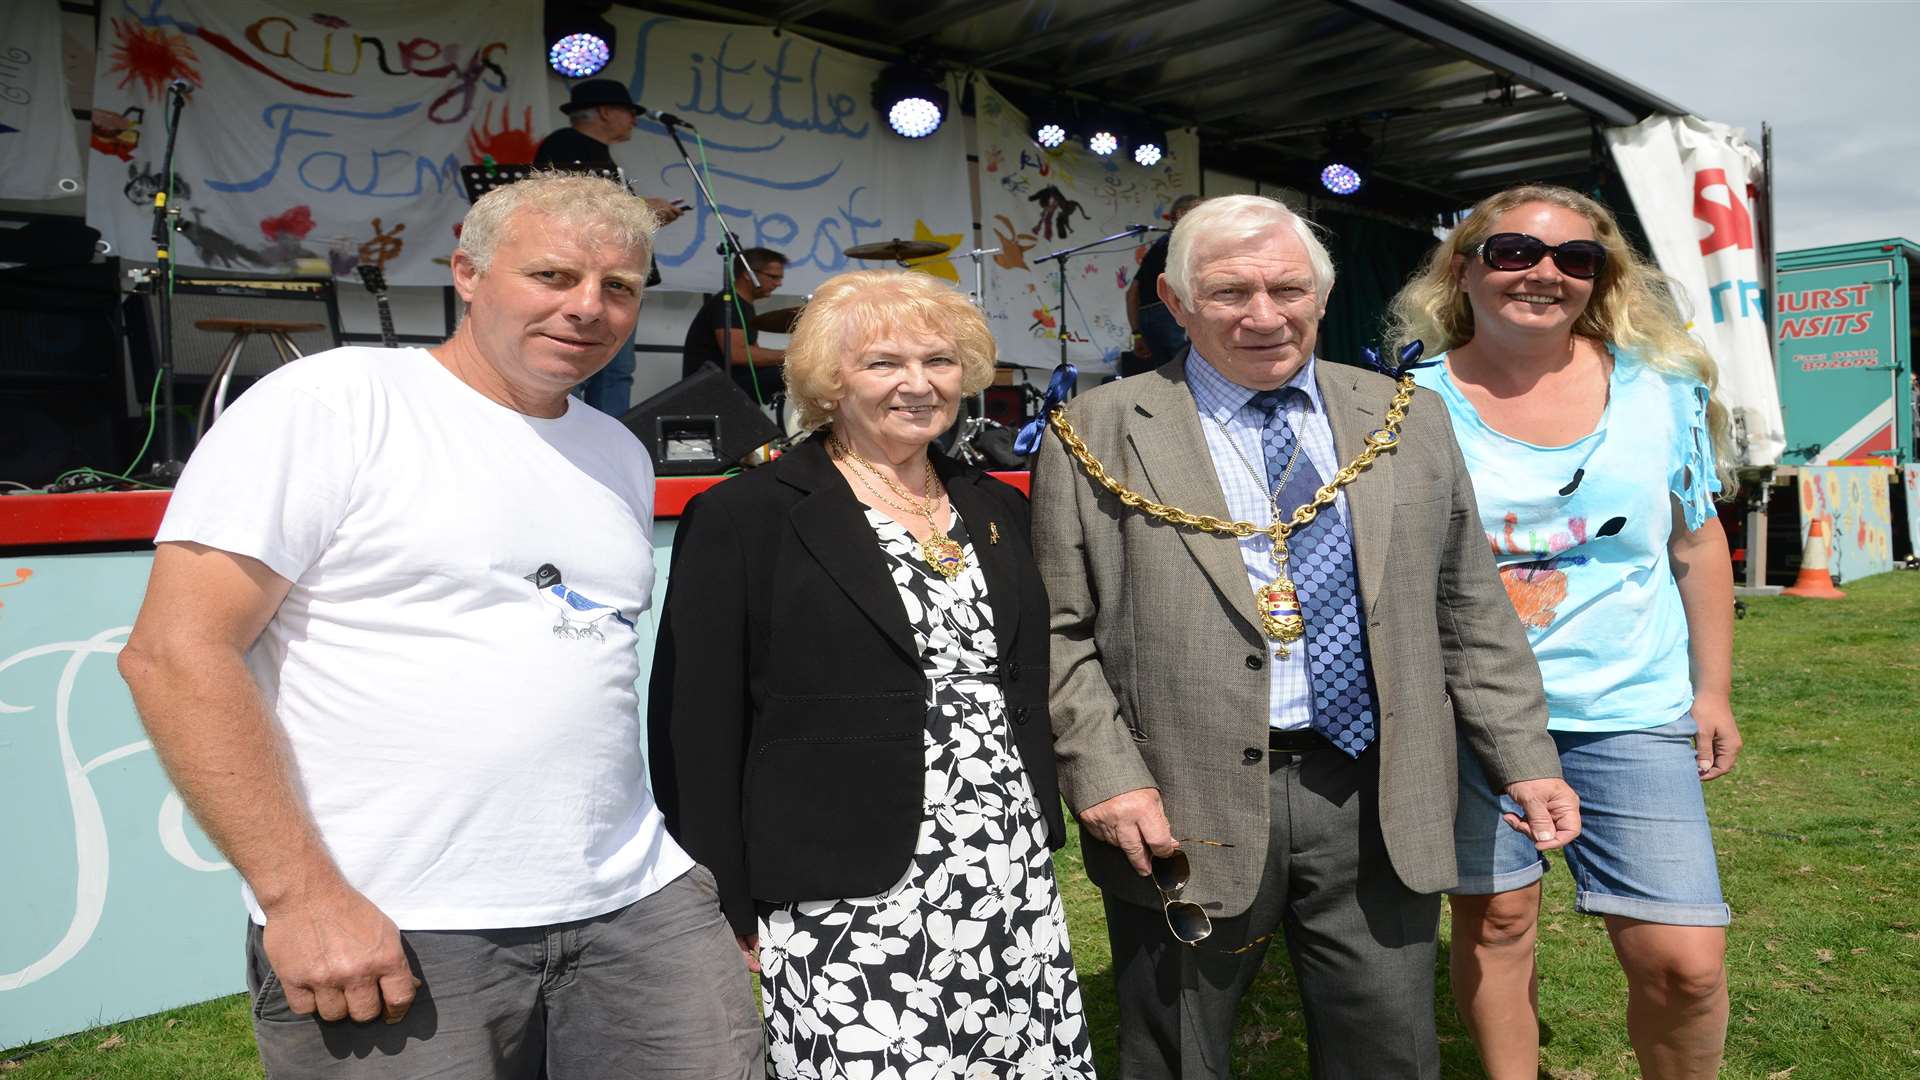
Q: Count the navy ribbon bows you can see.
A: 2